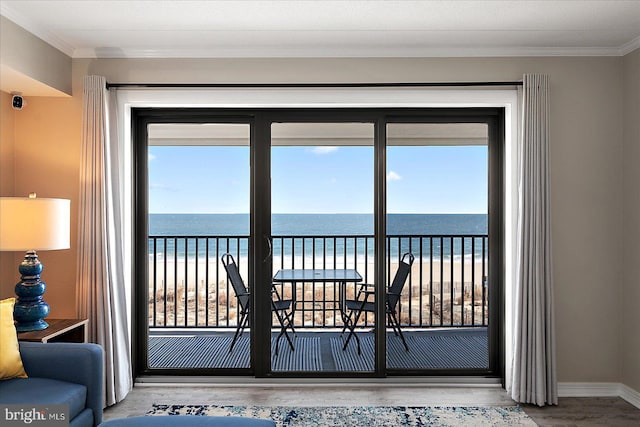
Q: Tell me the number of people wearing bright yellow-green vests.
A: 0